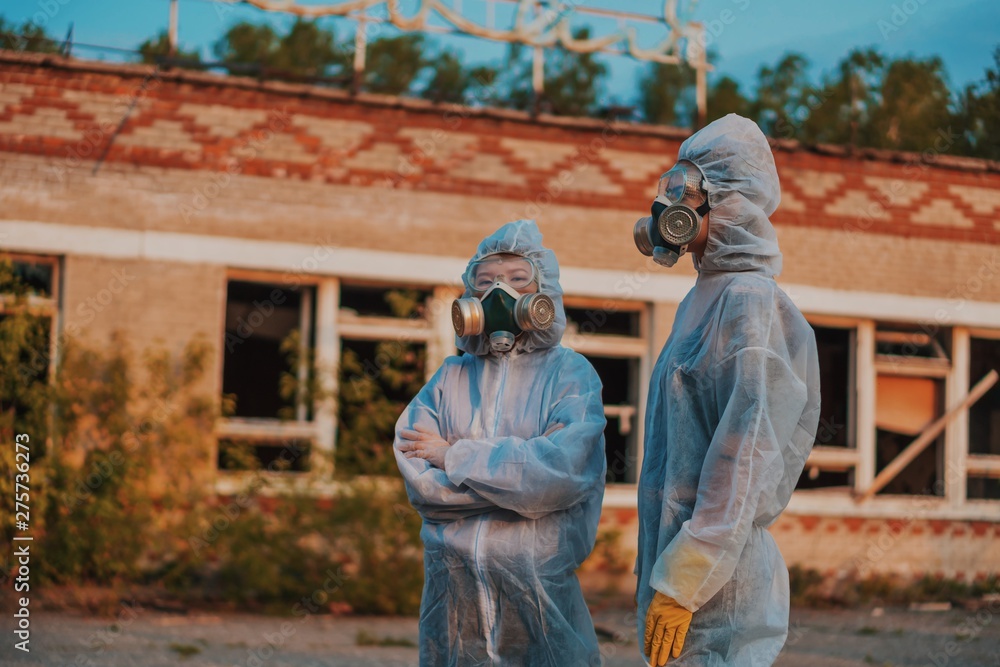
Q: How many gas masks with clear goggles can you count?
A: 2